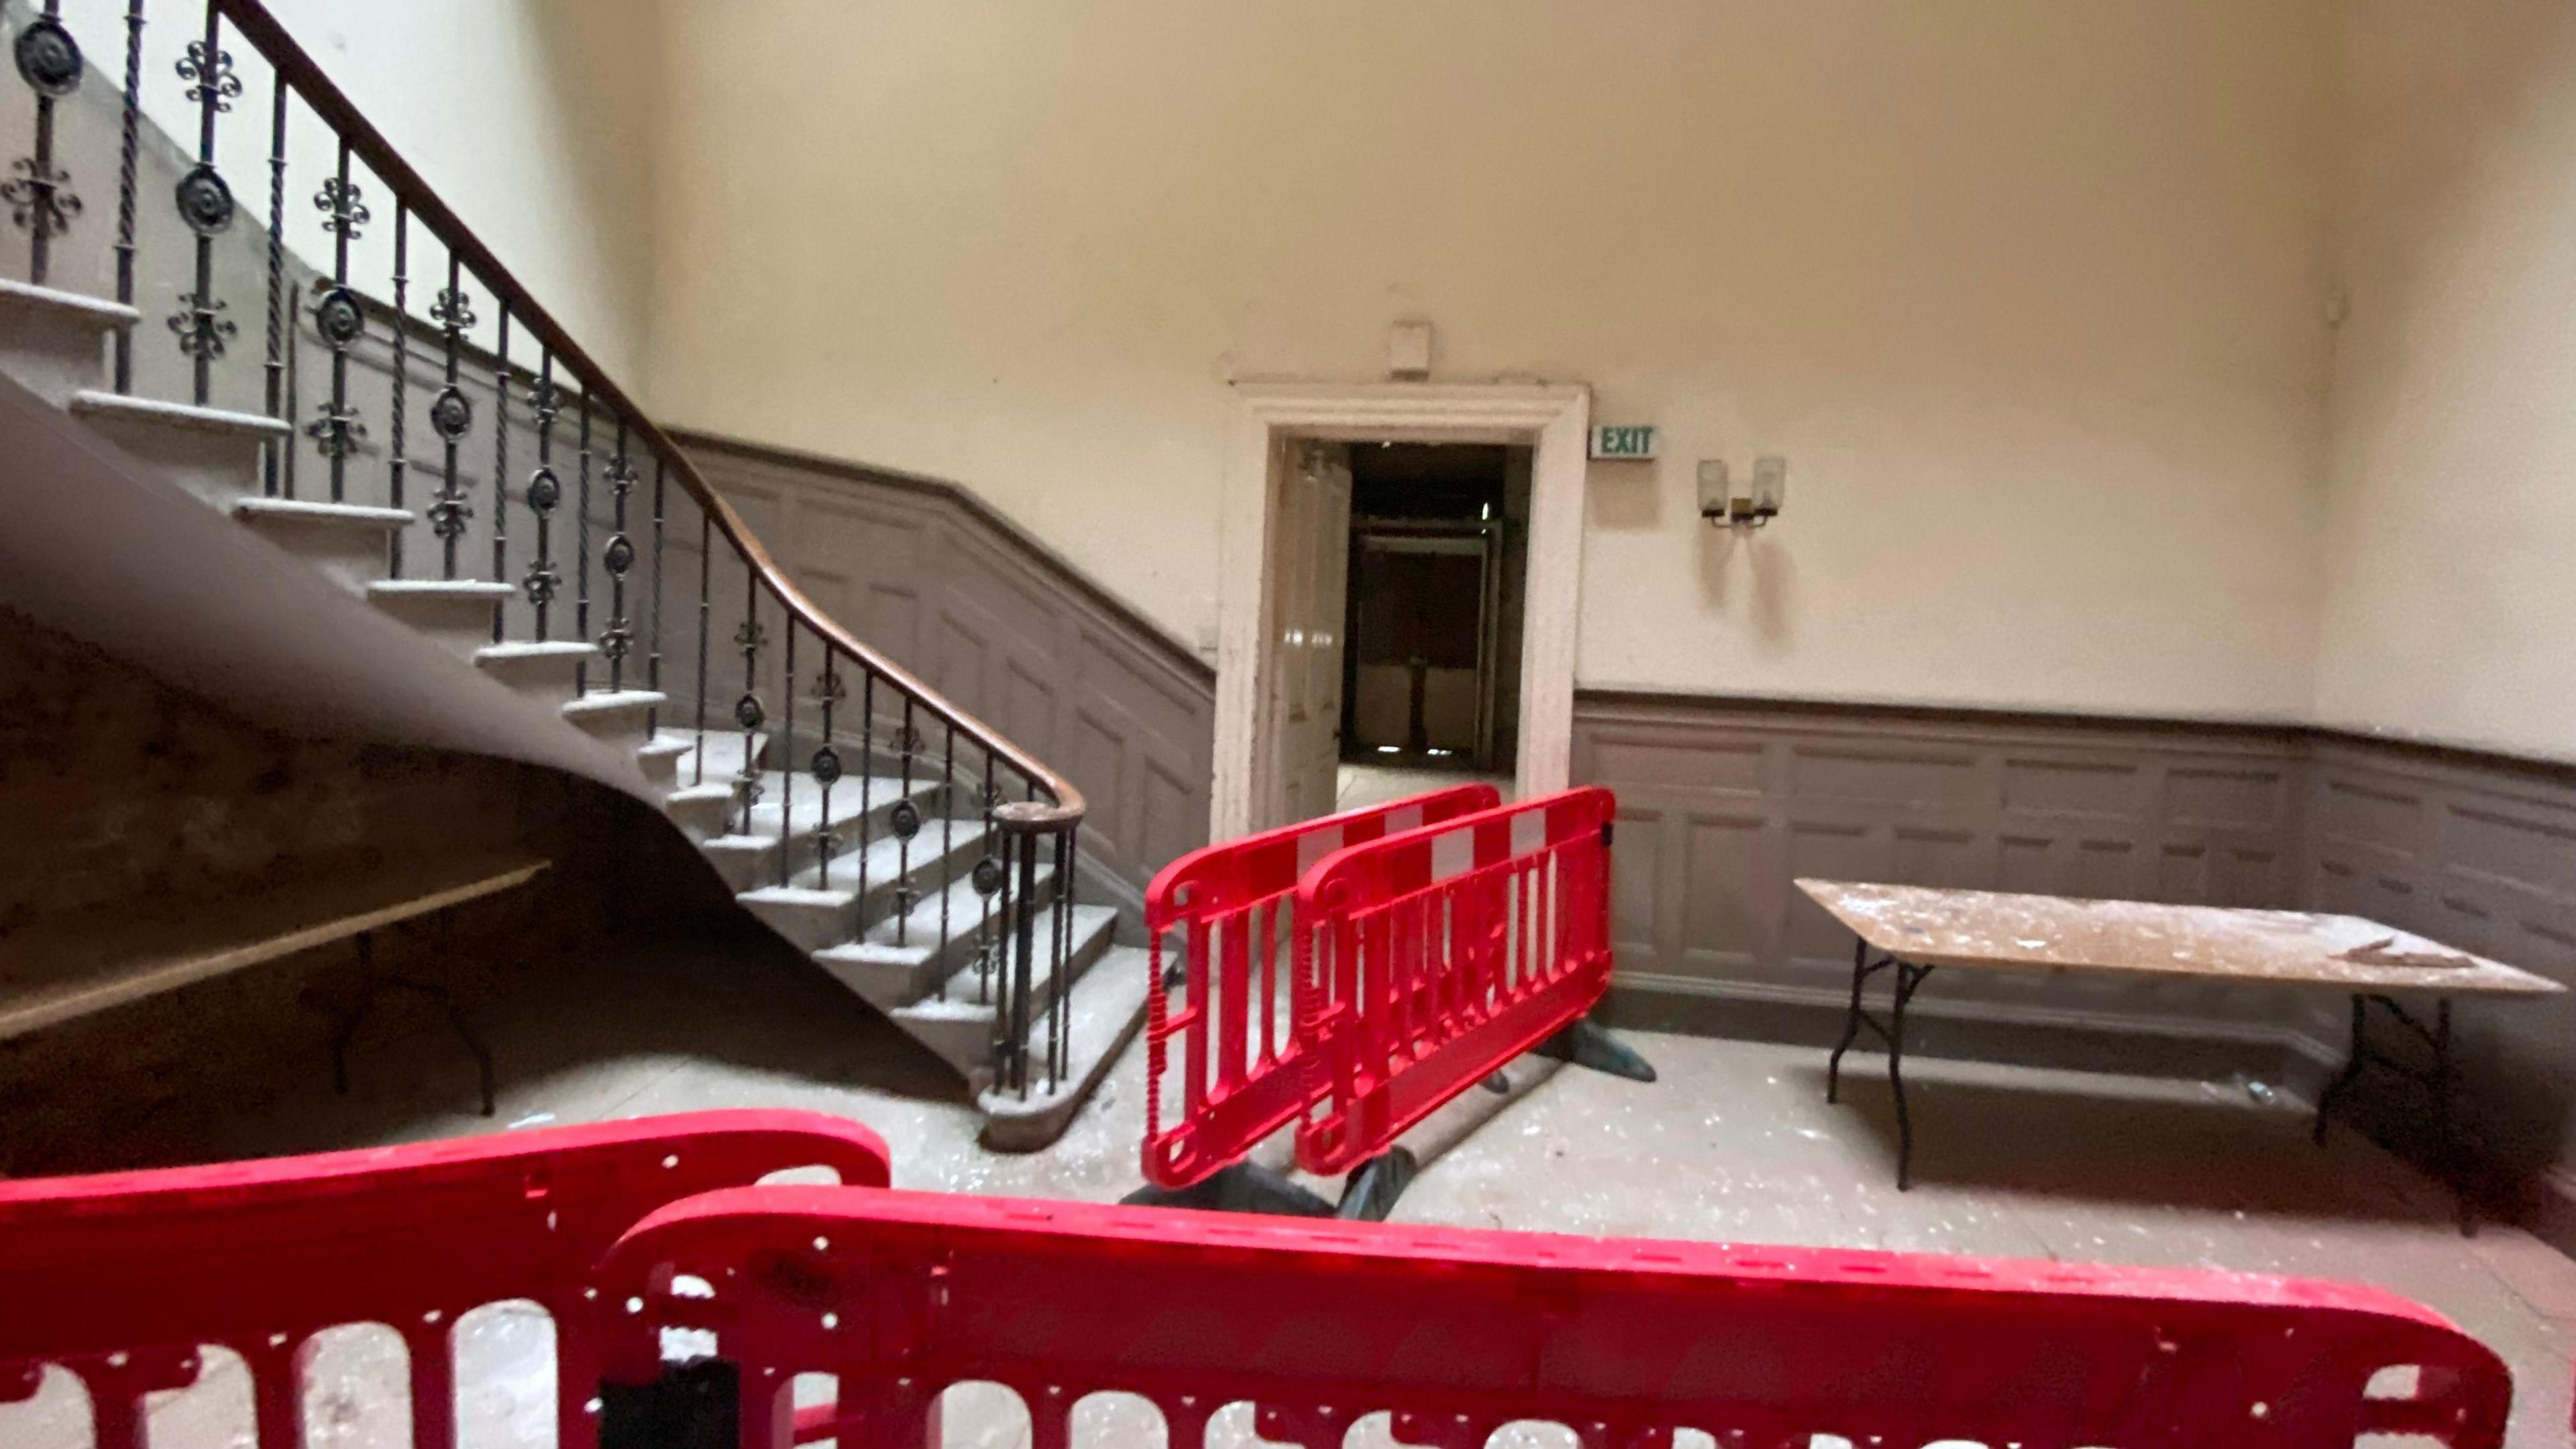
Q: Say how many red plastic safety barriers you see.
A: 4